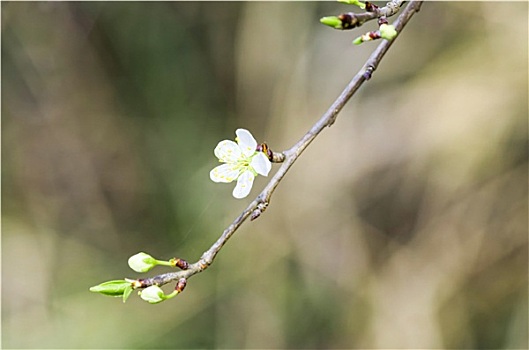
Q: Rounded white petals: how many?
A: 5